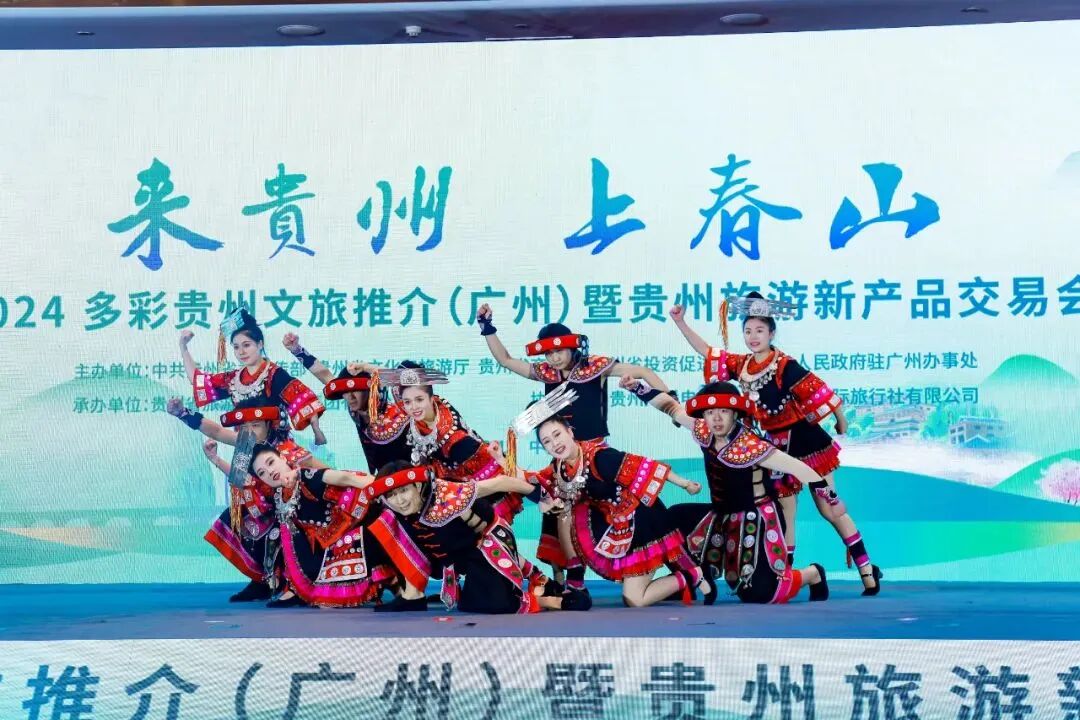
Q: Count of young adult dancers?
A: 10